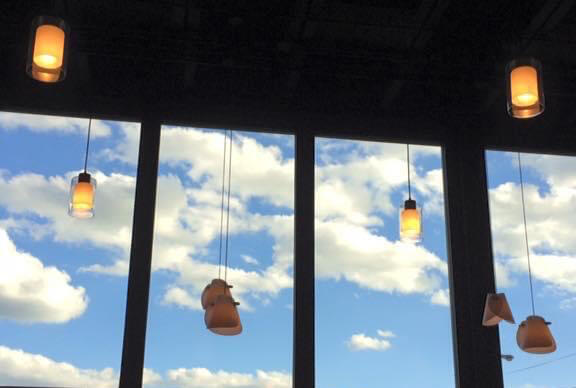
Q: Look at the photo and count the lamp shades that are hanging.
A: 8